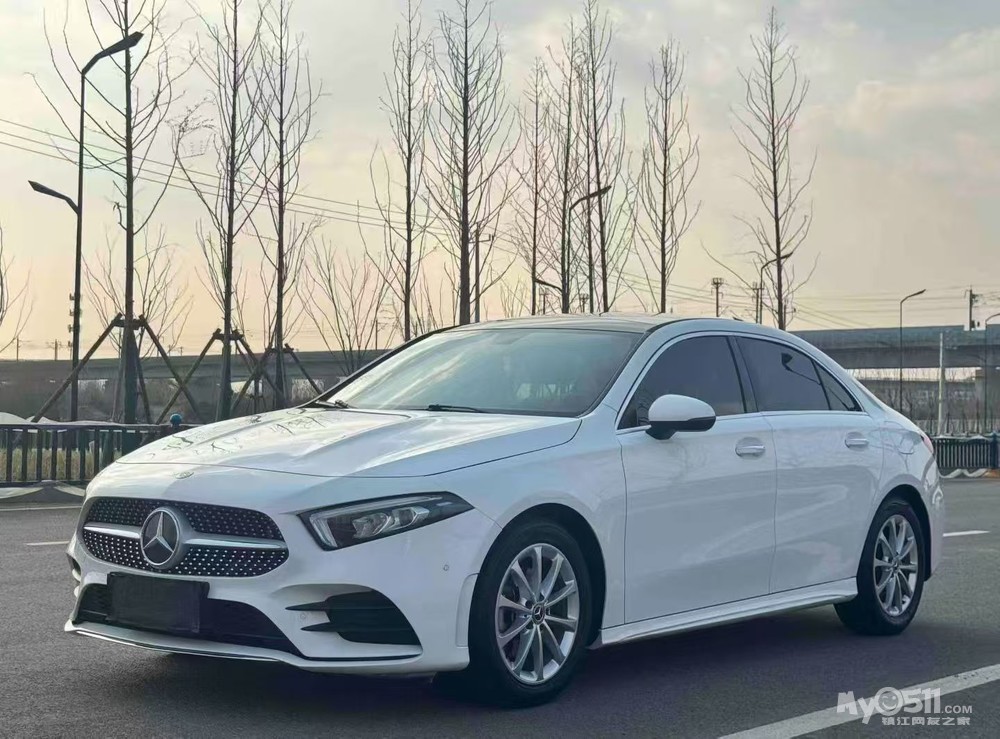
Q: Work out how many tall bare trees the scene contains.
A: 11